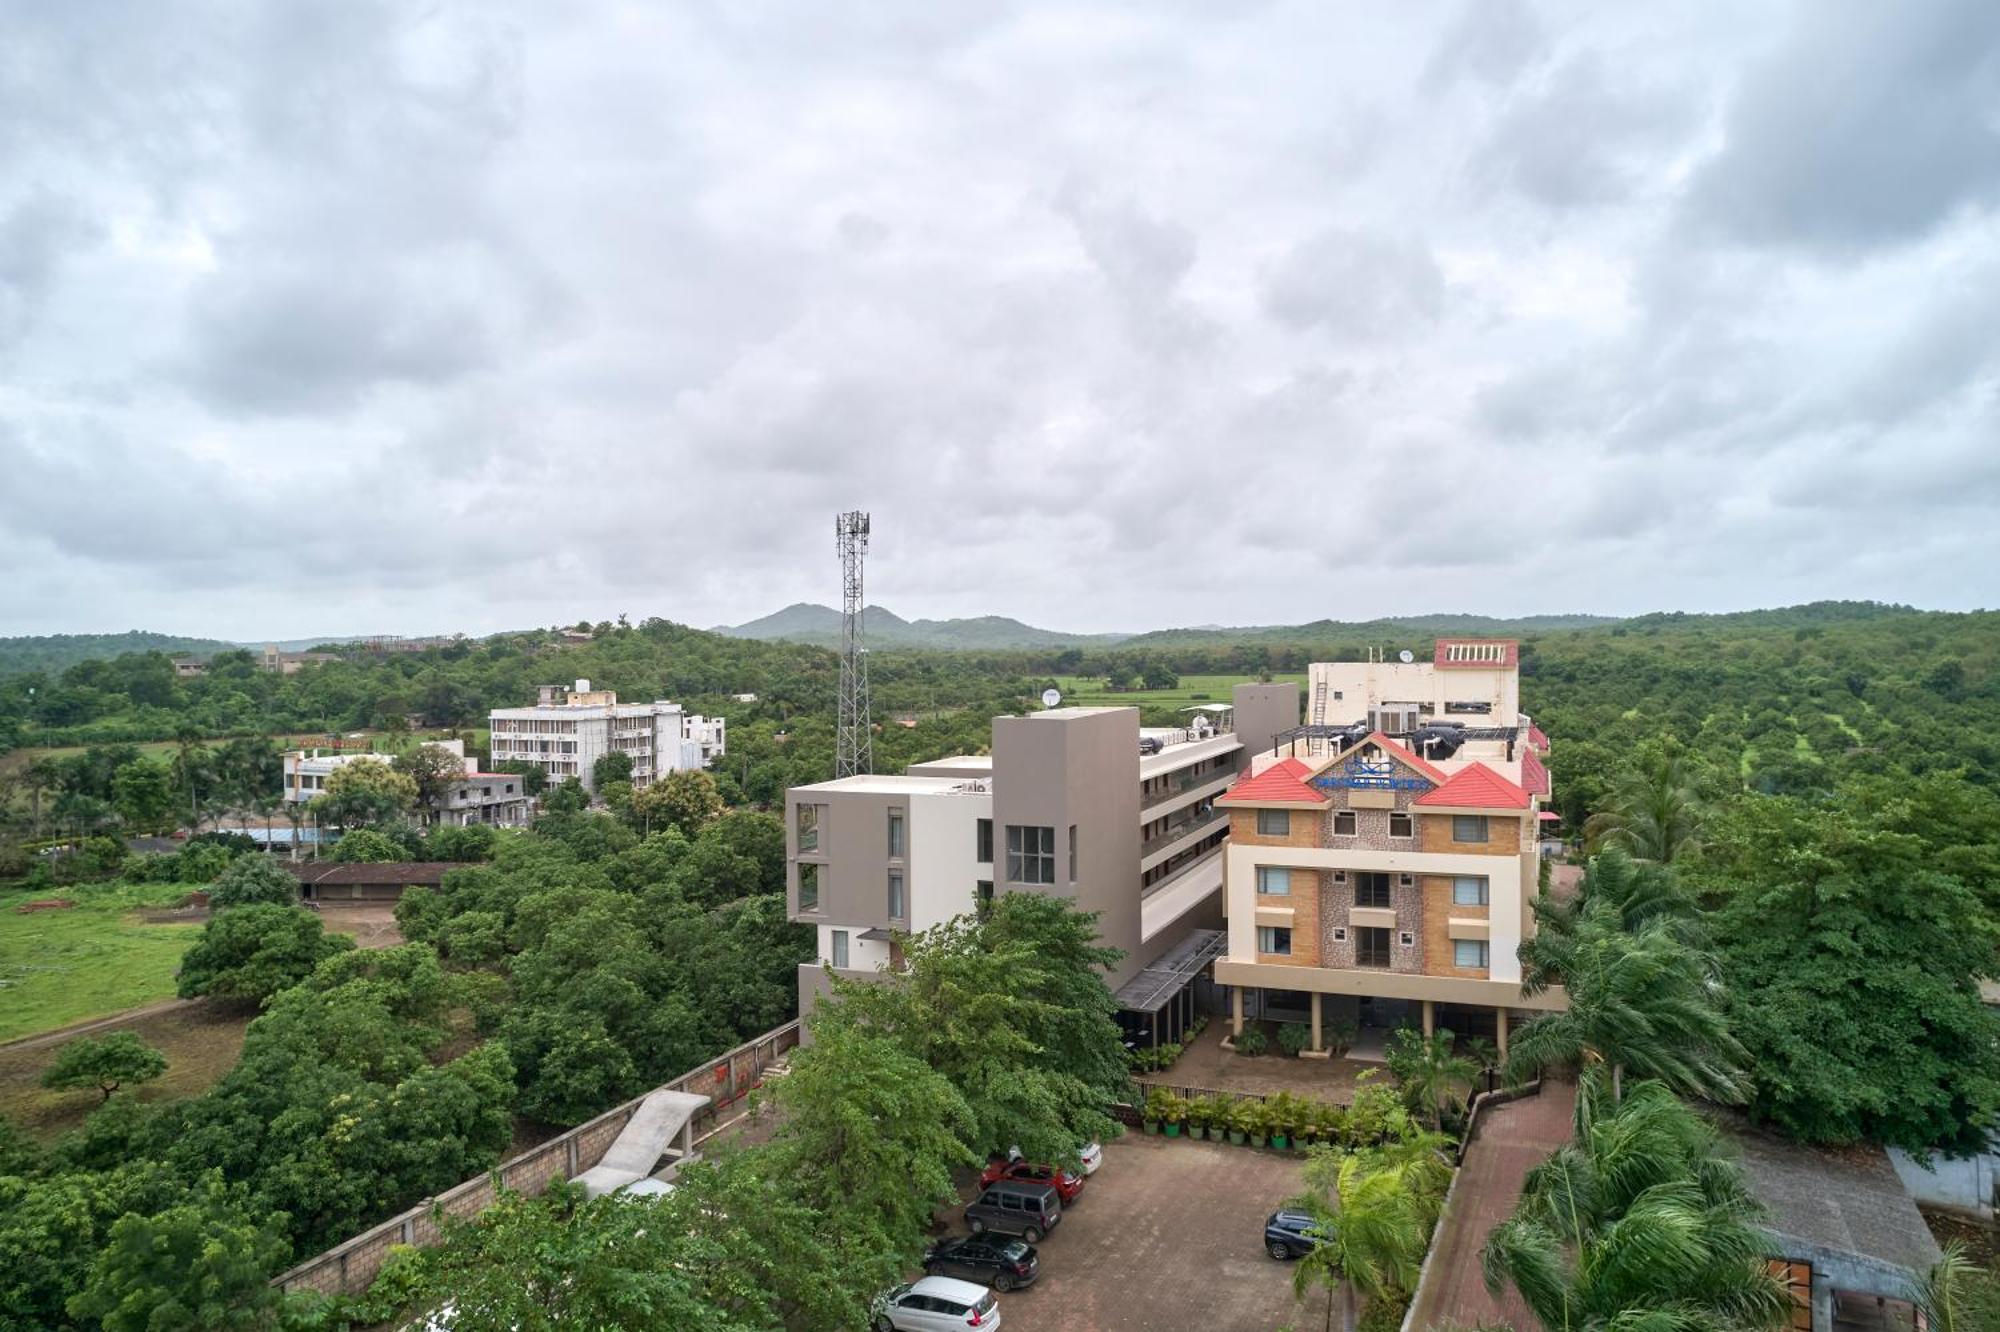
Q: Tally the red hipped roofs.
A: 2